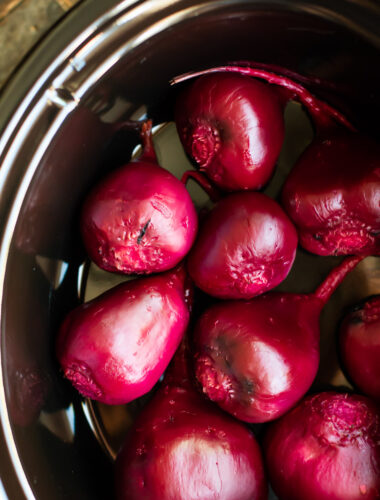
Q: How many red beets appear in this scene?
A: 9